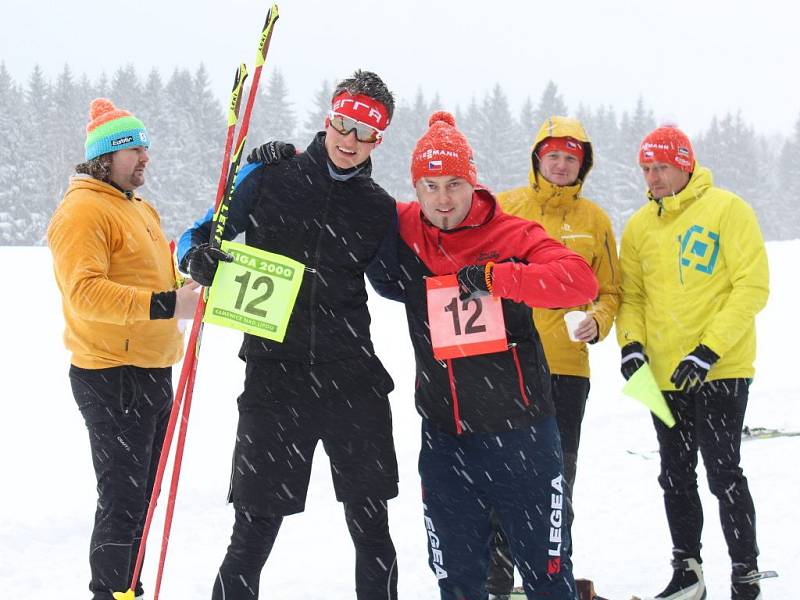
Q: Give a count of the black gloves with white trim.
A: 2